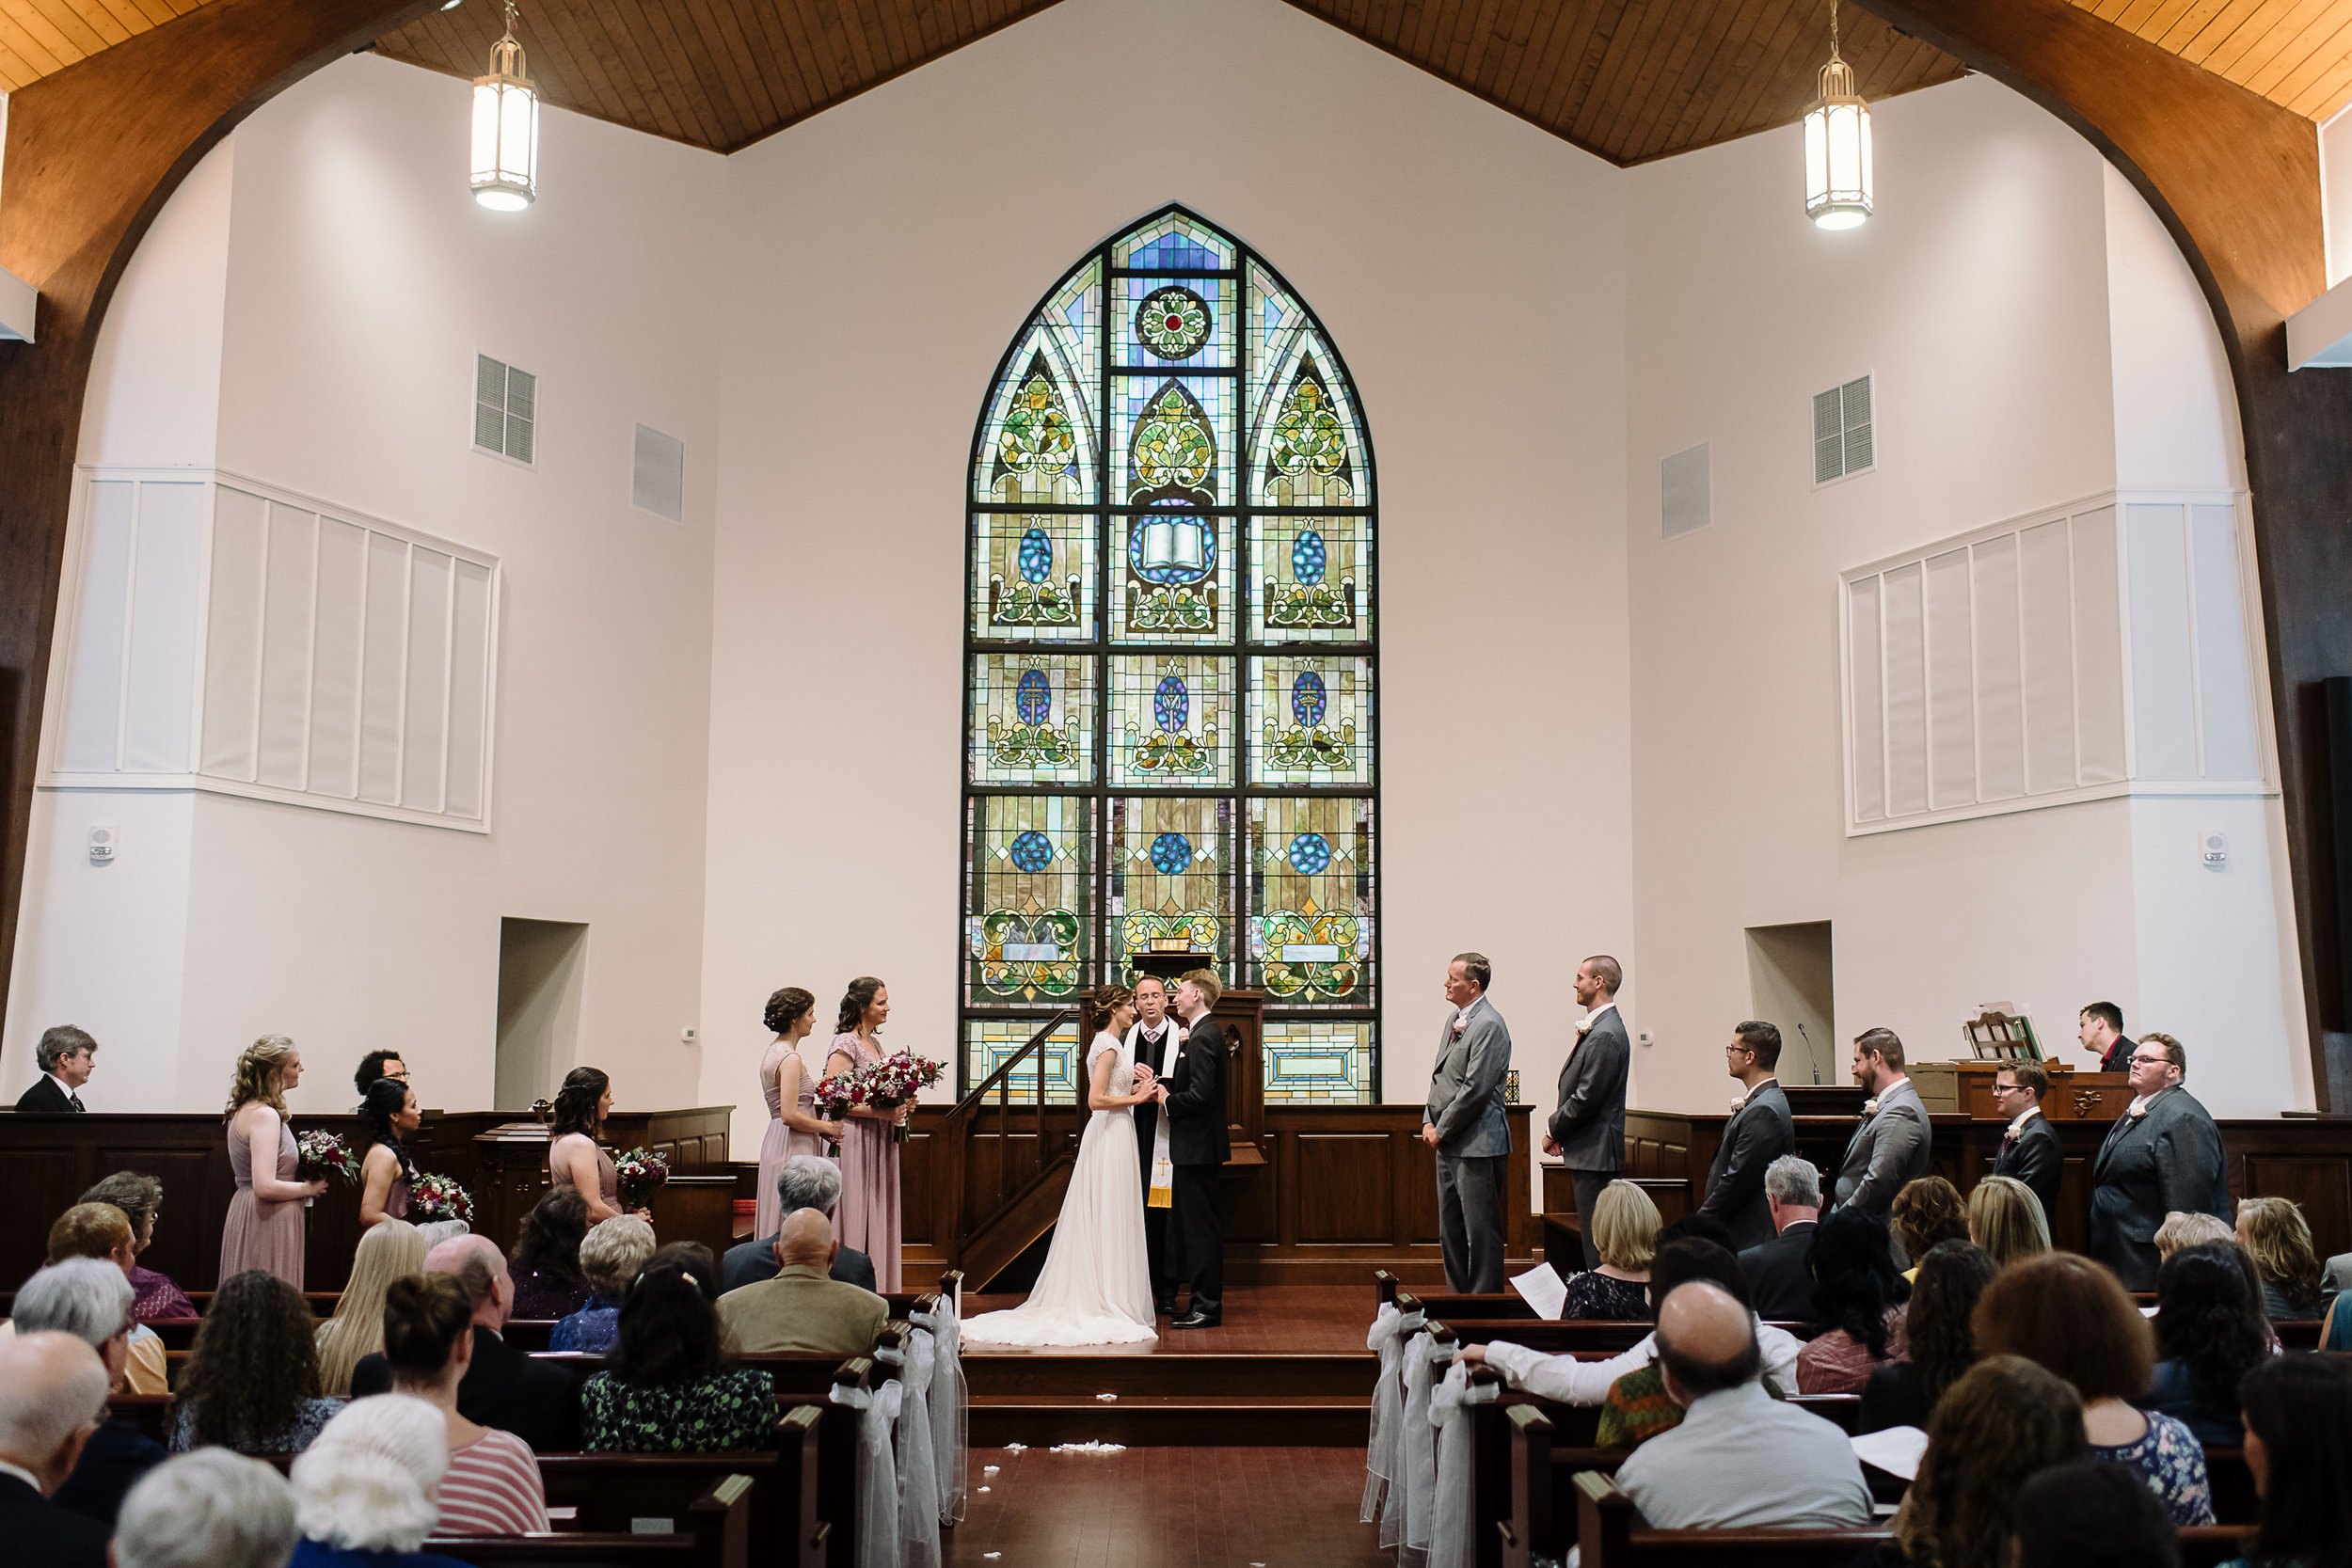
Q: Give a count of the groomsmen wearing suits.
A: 6